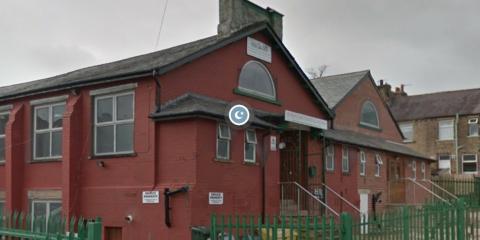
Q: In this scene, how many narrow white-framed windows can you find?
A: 8